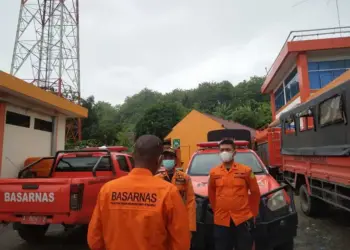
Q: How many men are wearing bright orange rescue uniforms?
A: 3